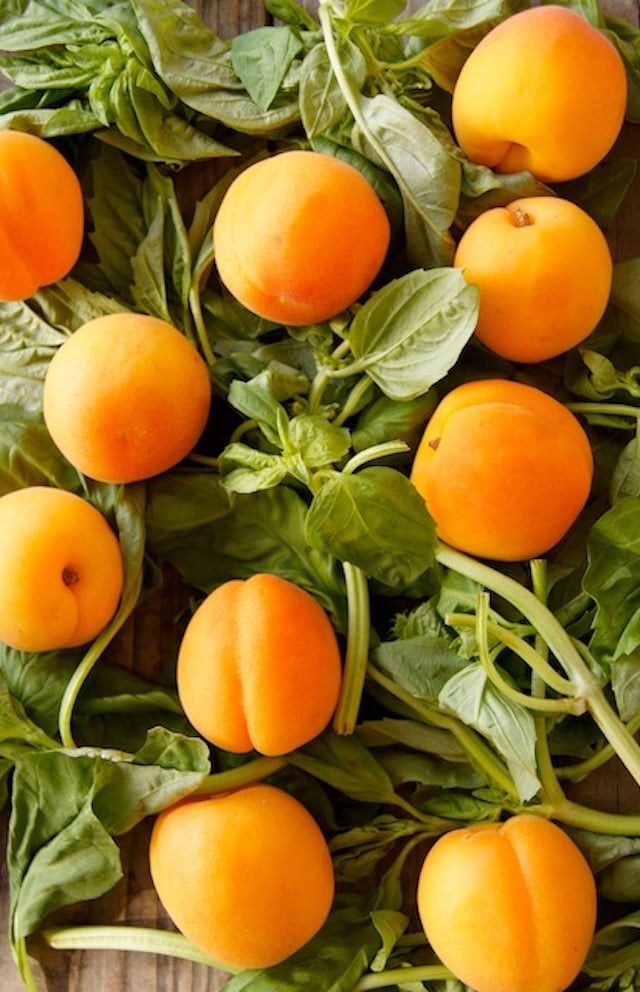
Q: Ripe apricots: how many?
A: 10